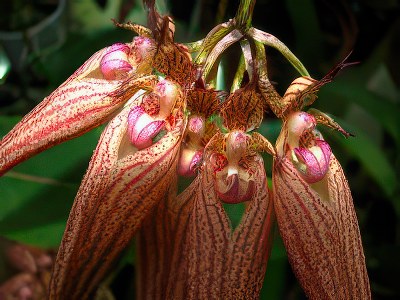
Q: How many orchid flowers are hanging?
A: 5